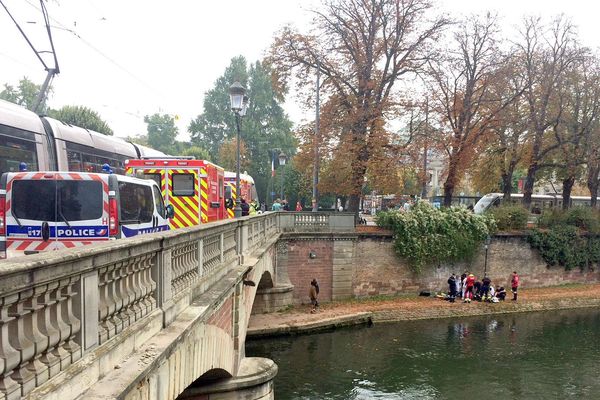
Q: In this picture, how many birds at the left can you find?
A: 0